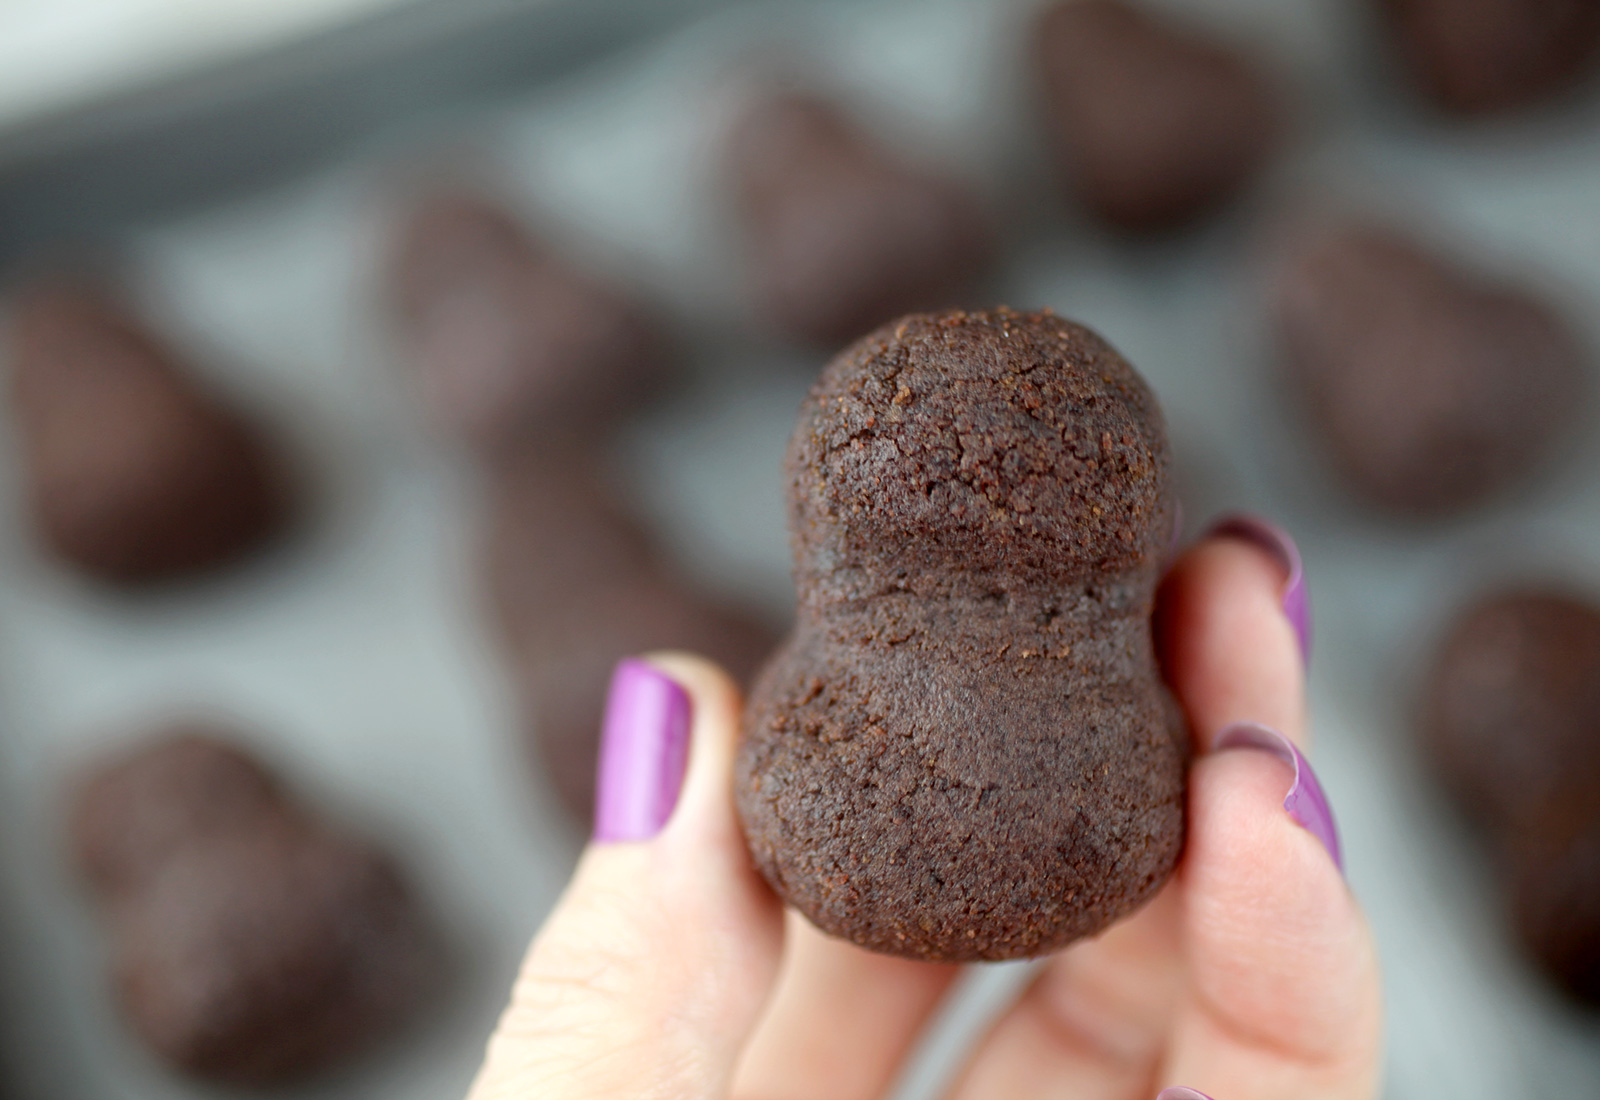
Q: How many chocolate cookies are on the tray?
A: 9